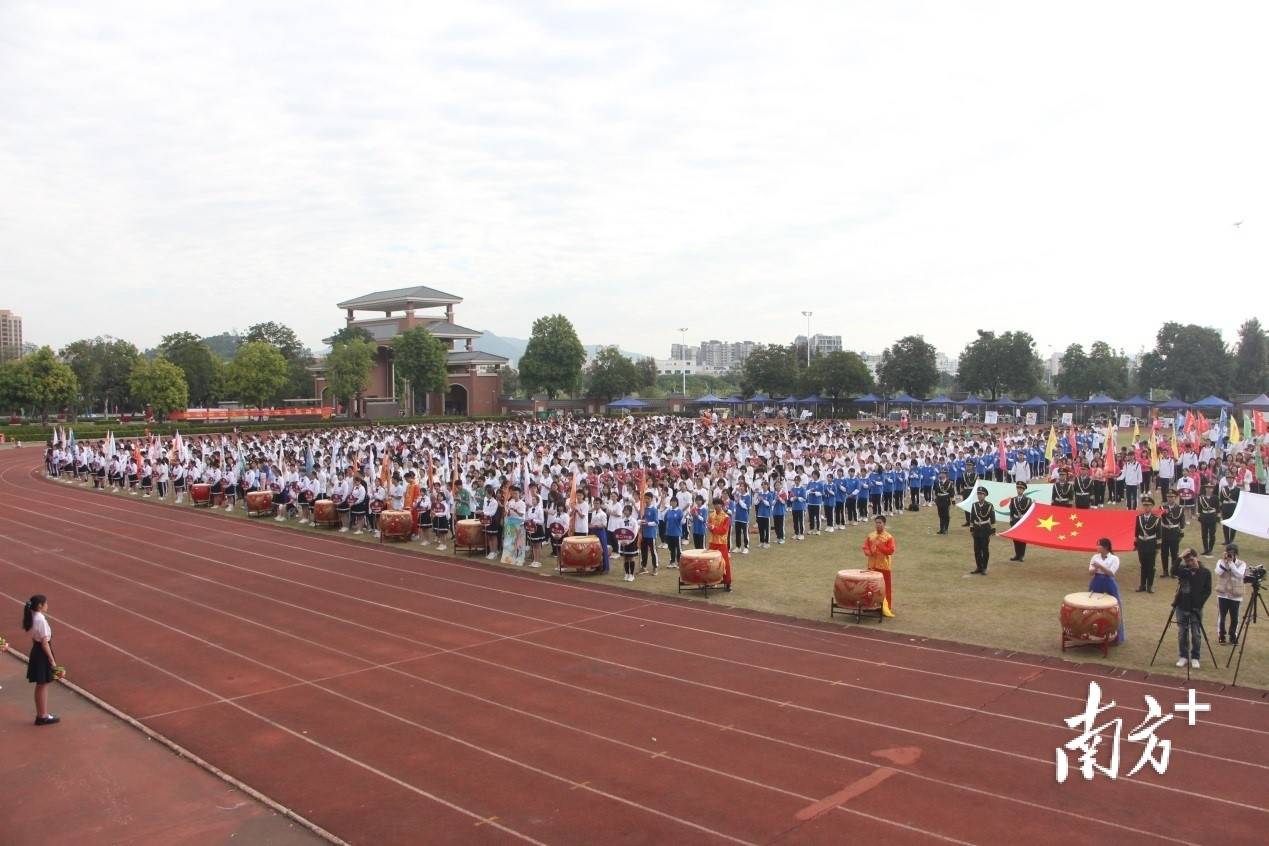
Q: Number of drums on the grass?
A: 9